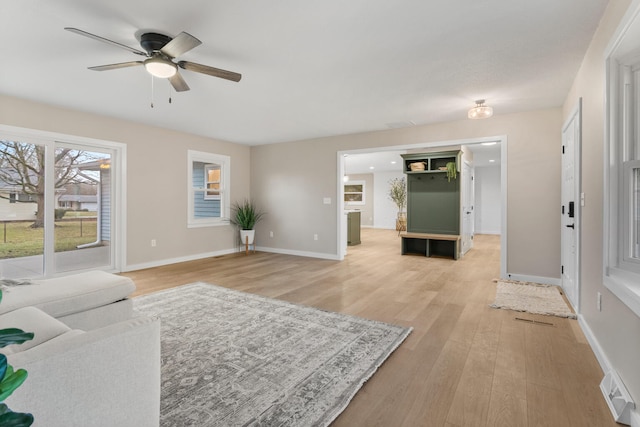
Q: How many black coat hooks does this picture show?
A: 3